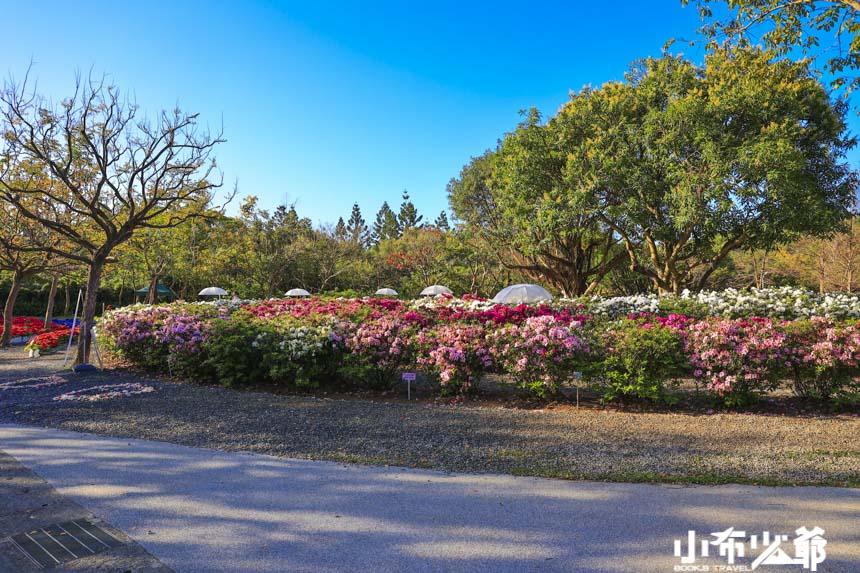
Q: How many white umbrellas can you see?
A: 5